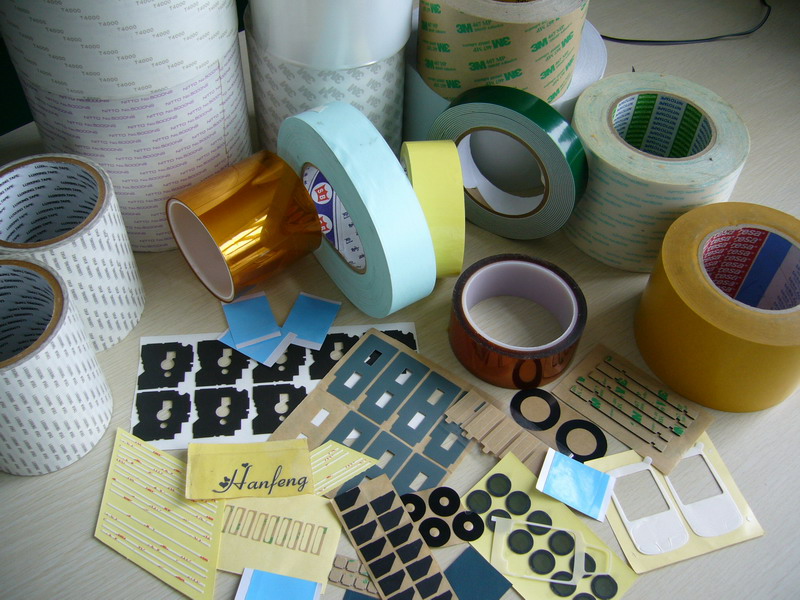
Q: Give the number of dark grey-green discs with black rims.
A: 12